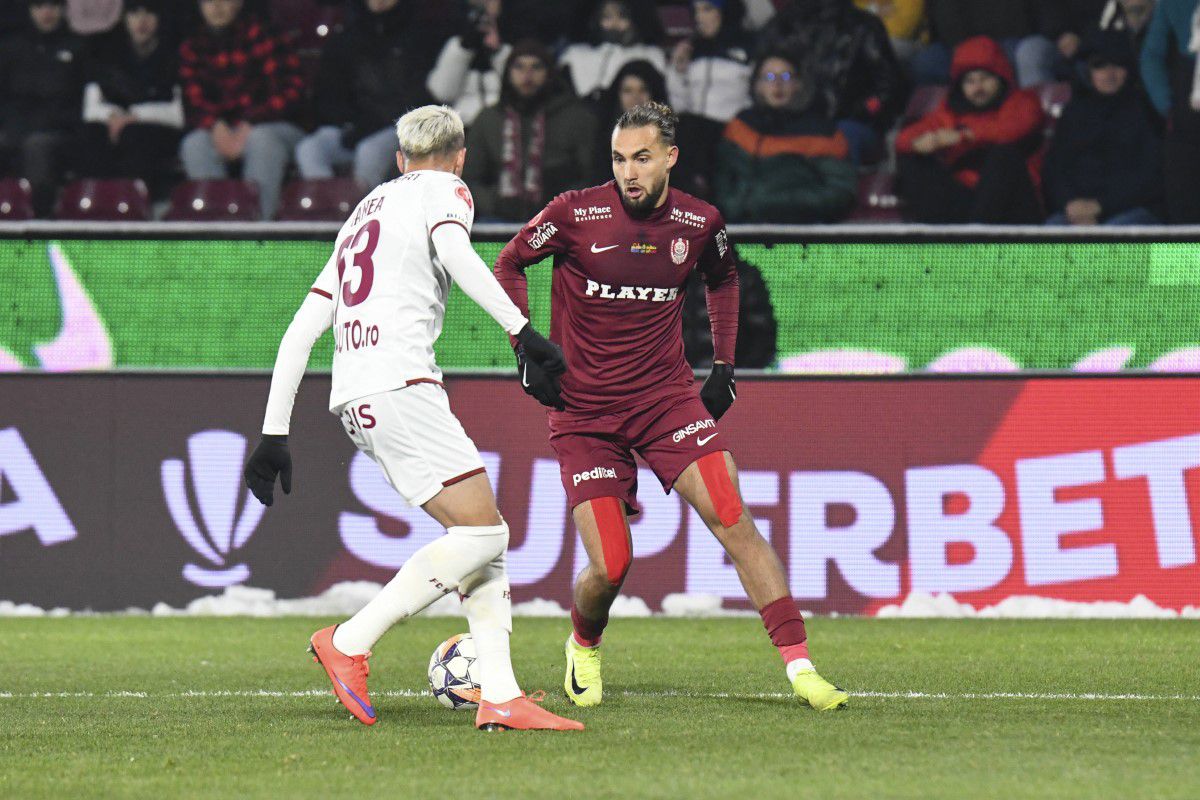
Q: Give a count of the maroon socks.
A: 2